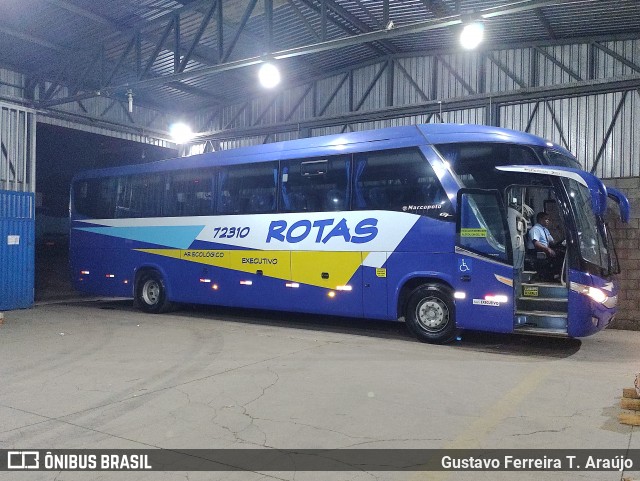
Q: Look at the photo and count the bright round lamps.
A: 3